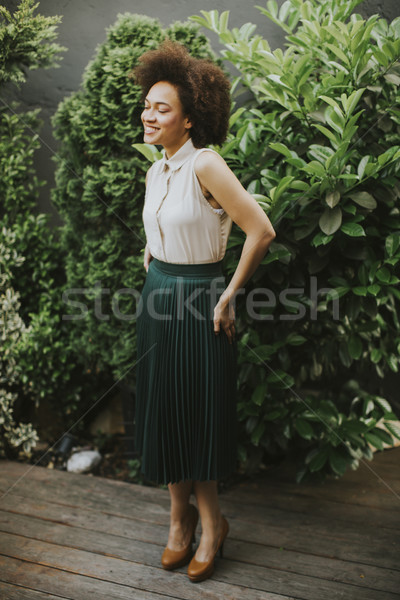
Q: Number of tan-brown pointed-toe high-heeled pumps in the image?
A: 2